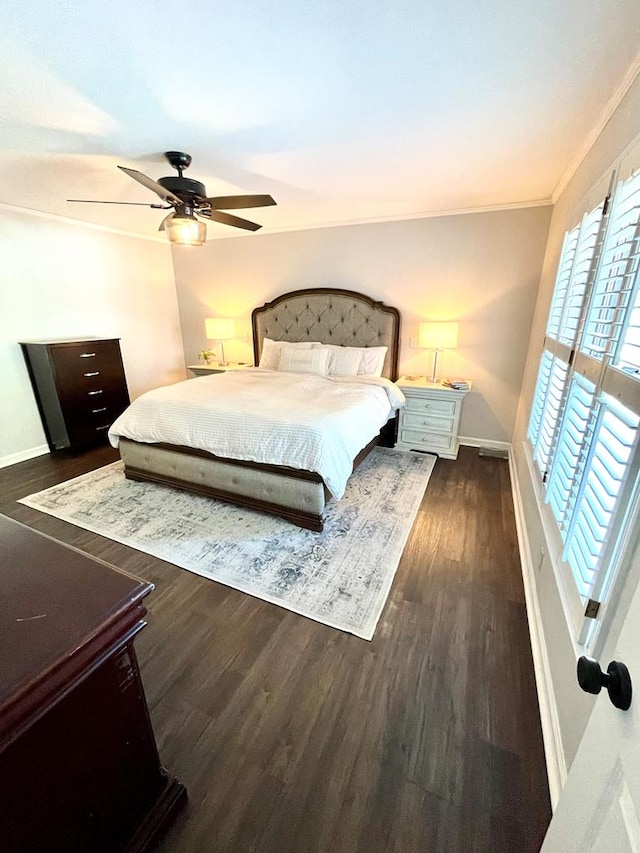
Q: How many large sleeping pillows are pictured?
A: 2